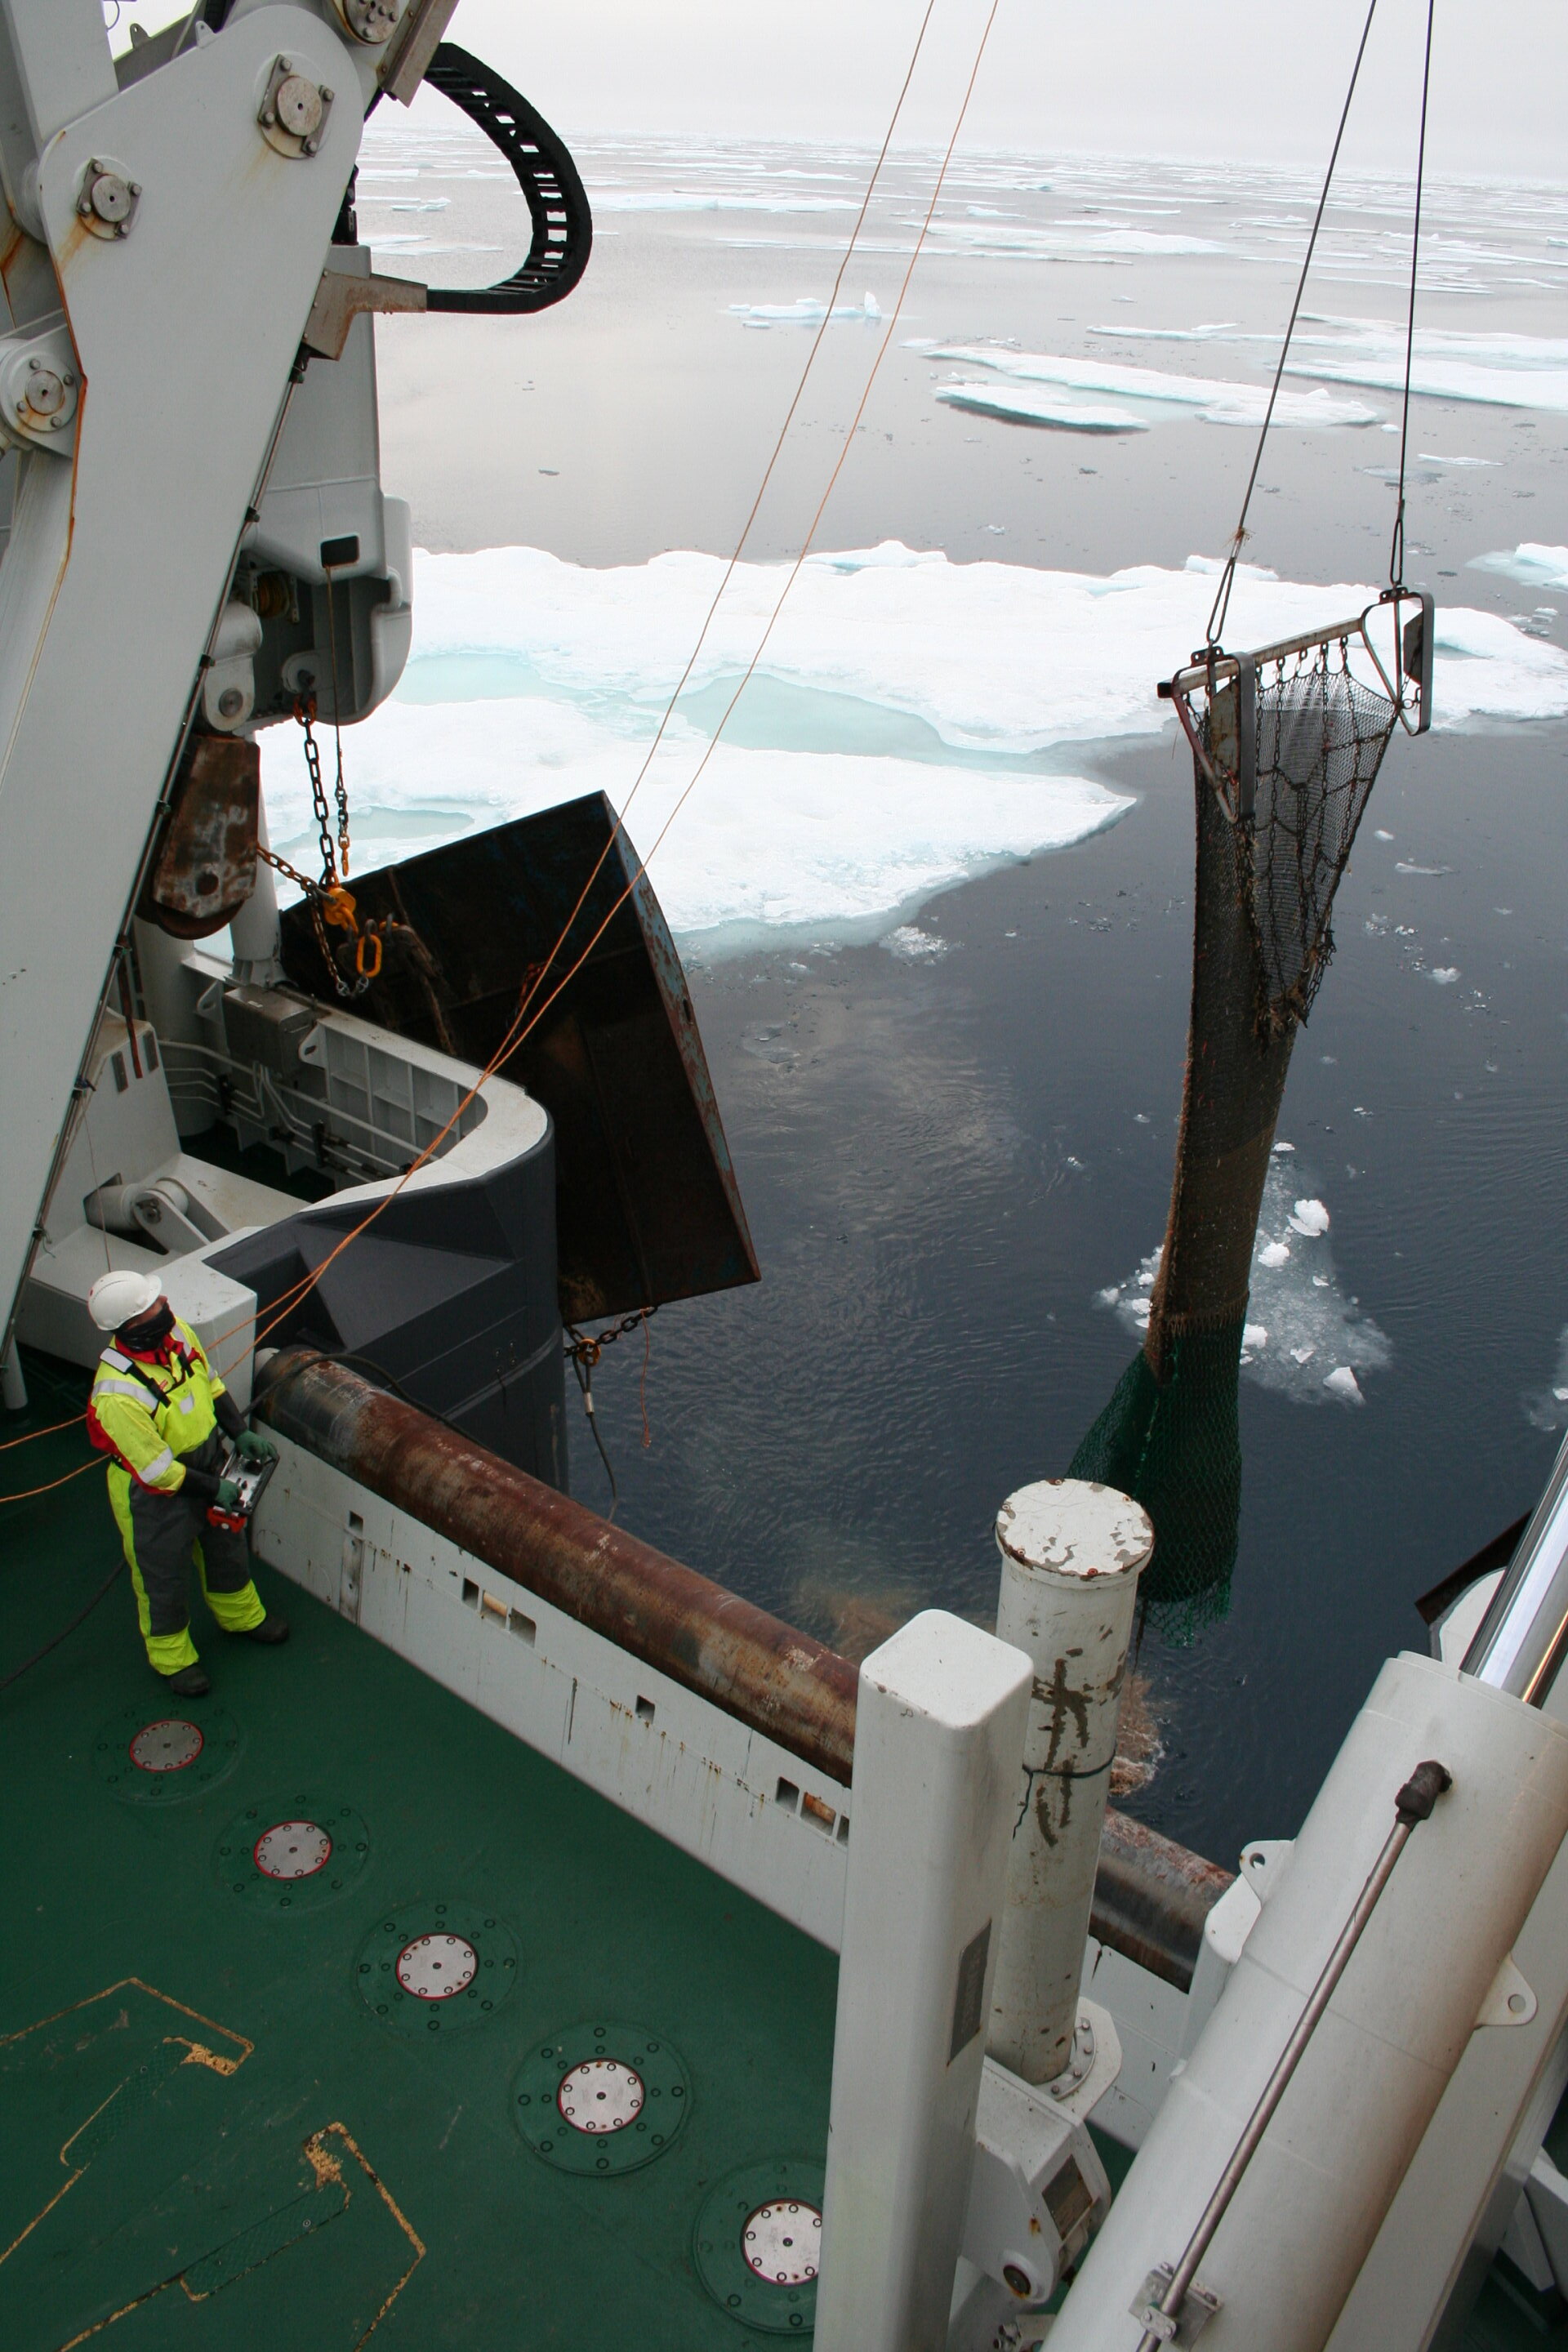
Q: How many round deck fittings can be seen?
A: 5